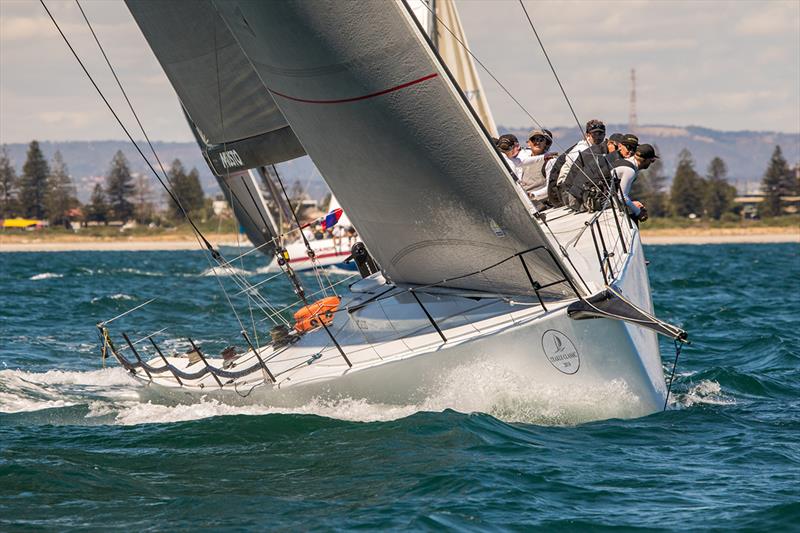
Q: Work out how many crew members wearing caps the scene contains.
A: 6